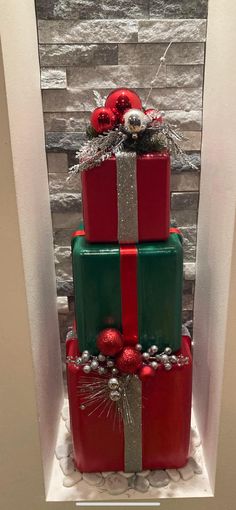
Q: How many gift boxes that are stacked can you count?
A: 3